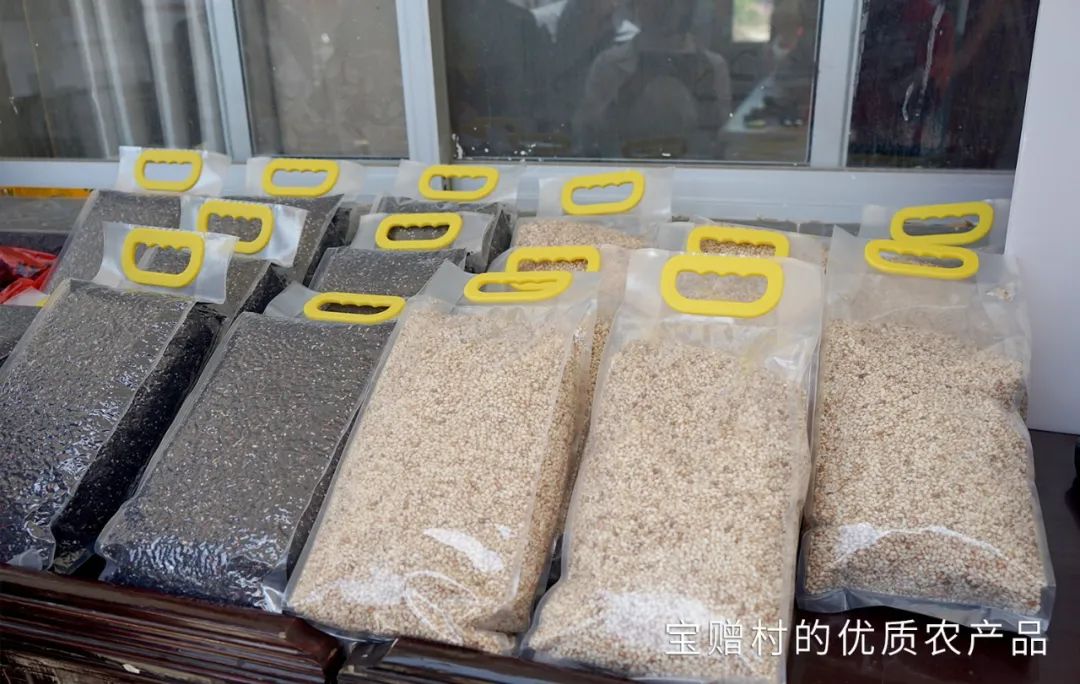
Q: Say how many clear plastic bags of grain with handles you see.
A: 14